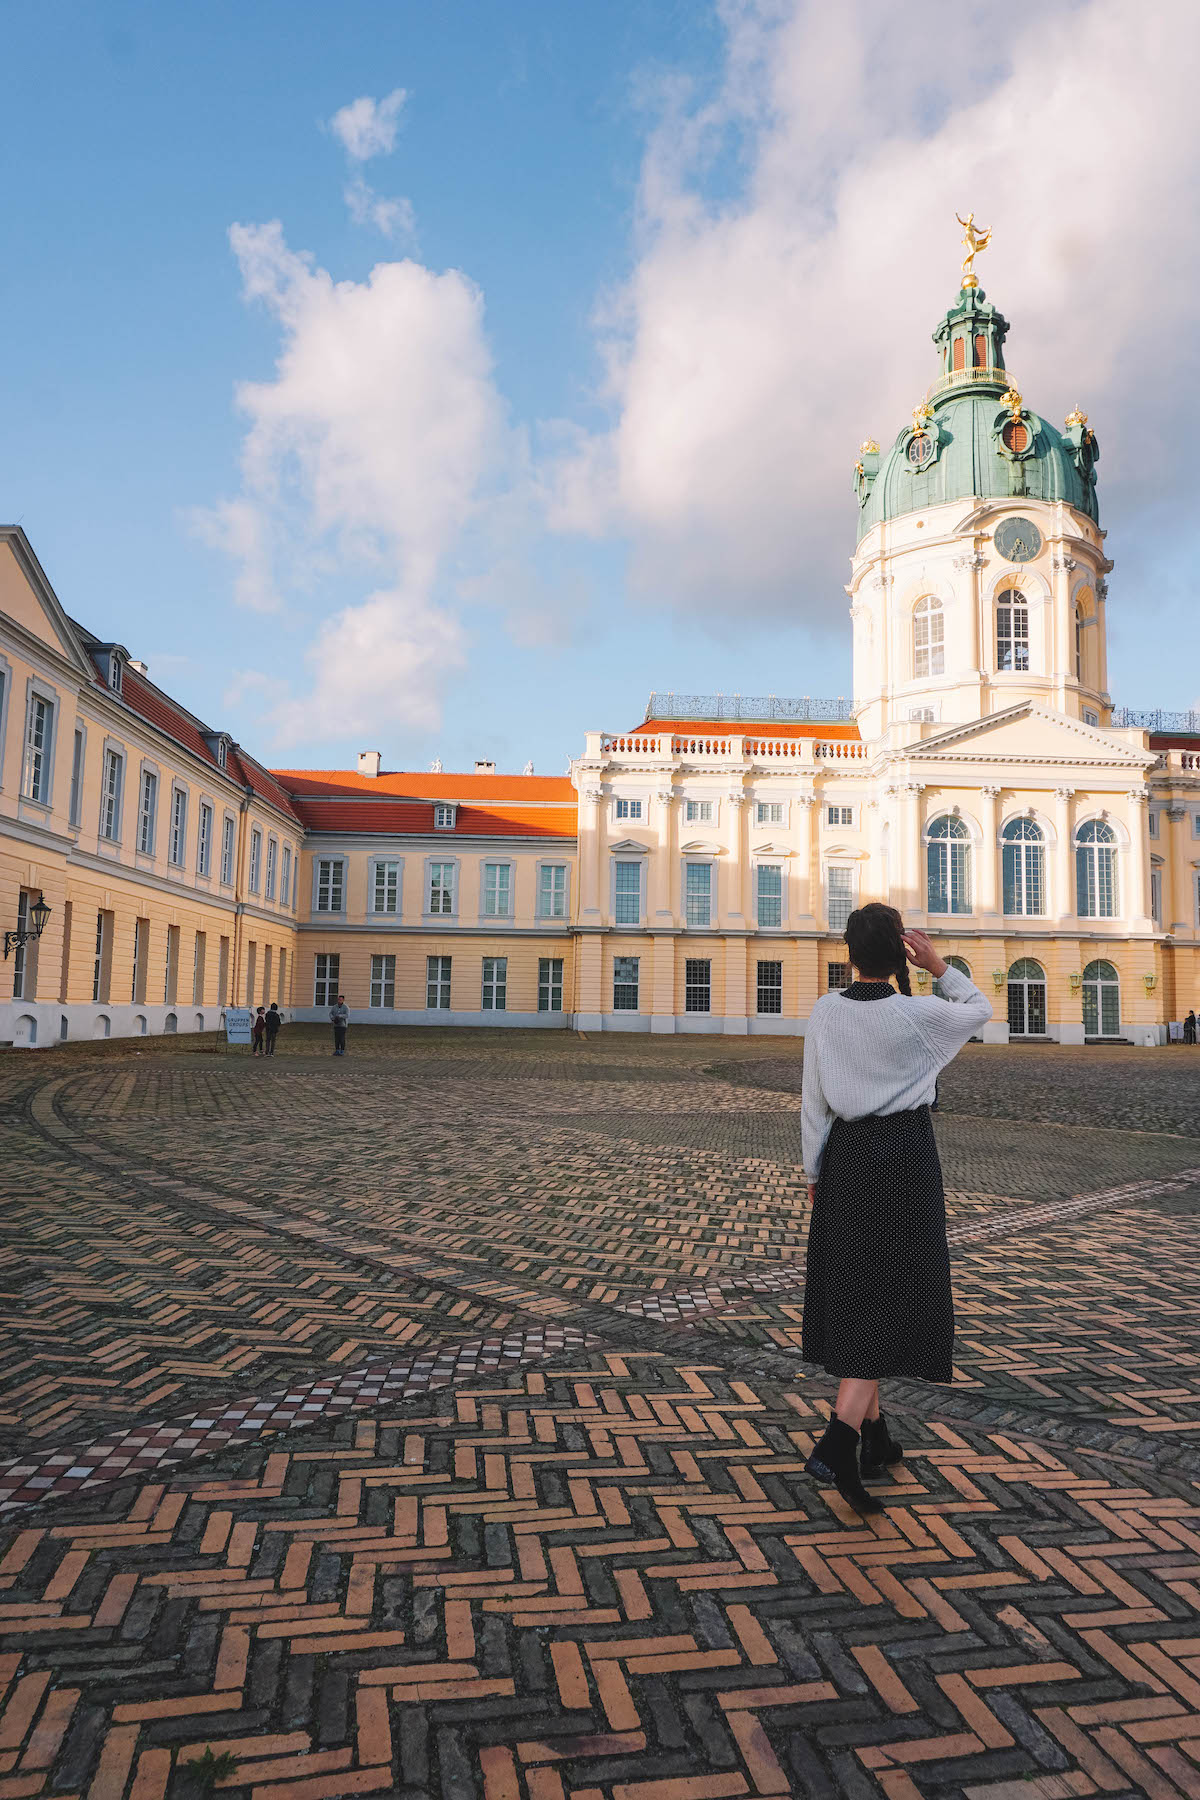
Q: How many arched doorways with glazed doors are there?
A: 3